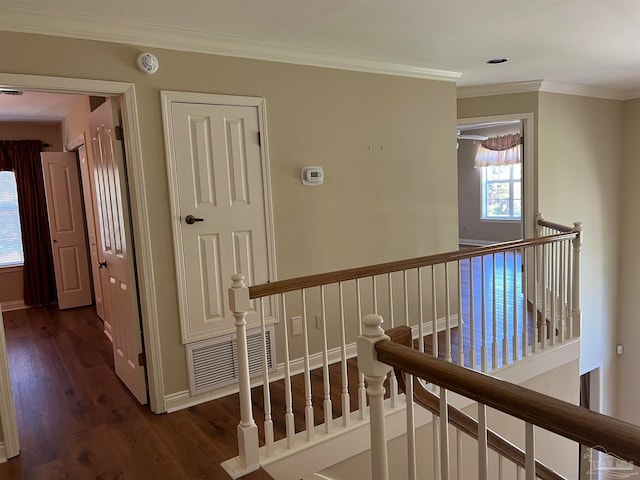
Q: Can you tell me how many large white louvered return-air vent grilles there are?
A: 1